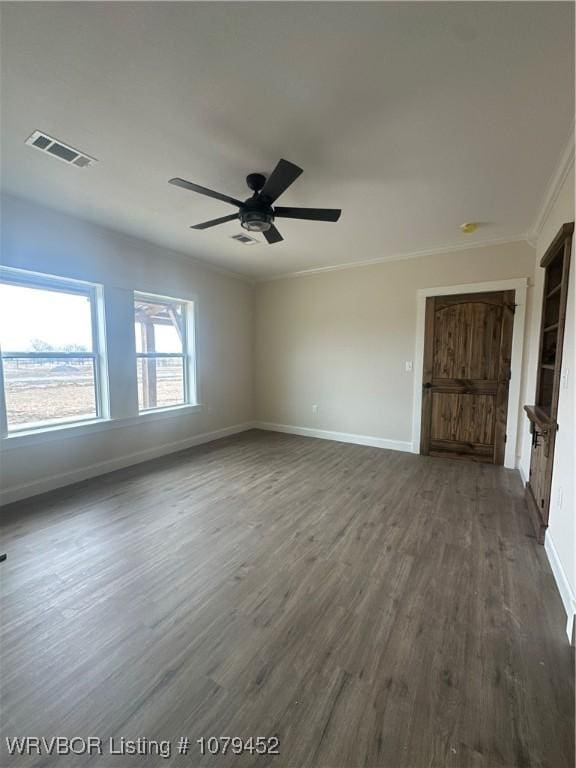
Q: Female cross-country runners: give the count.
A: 0